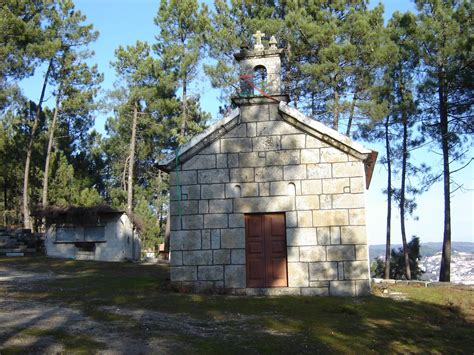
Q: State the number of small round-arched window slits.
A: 2